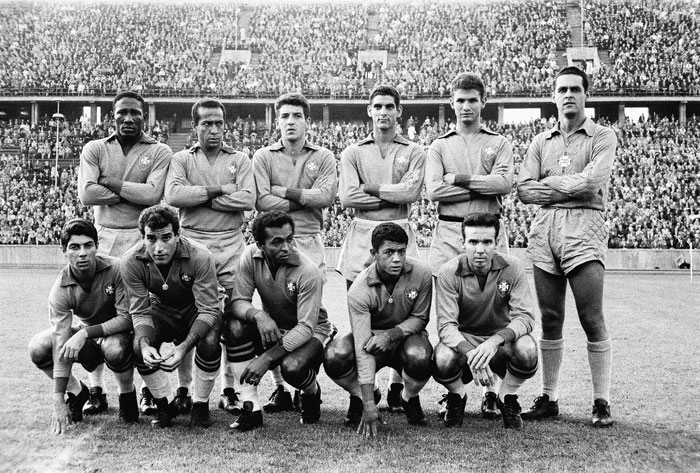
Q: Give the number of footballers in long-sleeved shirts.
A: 11